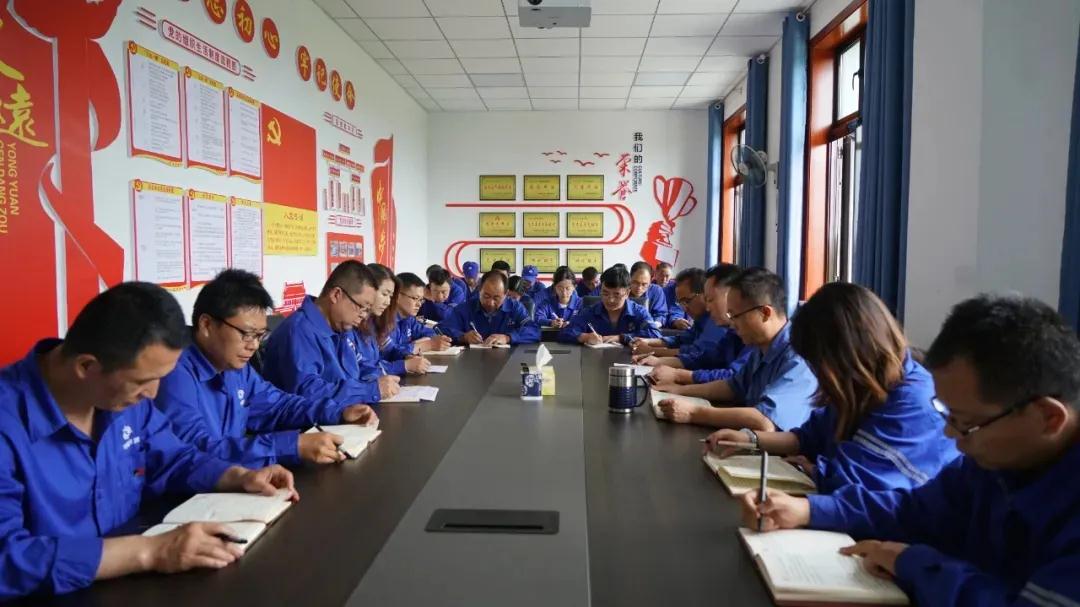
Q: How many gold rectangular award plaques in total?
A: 9